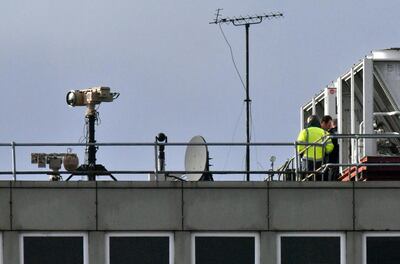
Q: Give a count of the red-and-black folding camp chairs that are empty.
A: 0